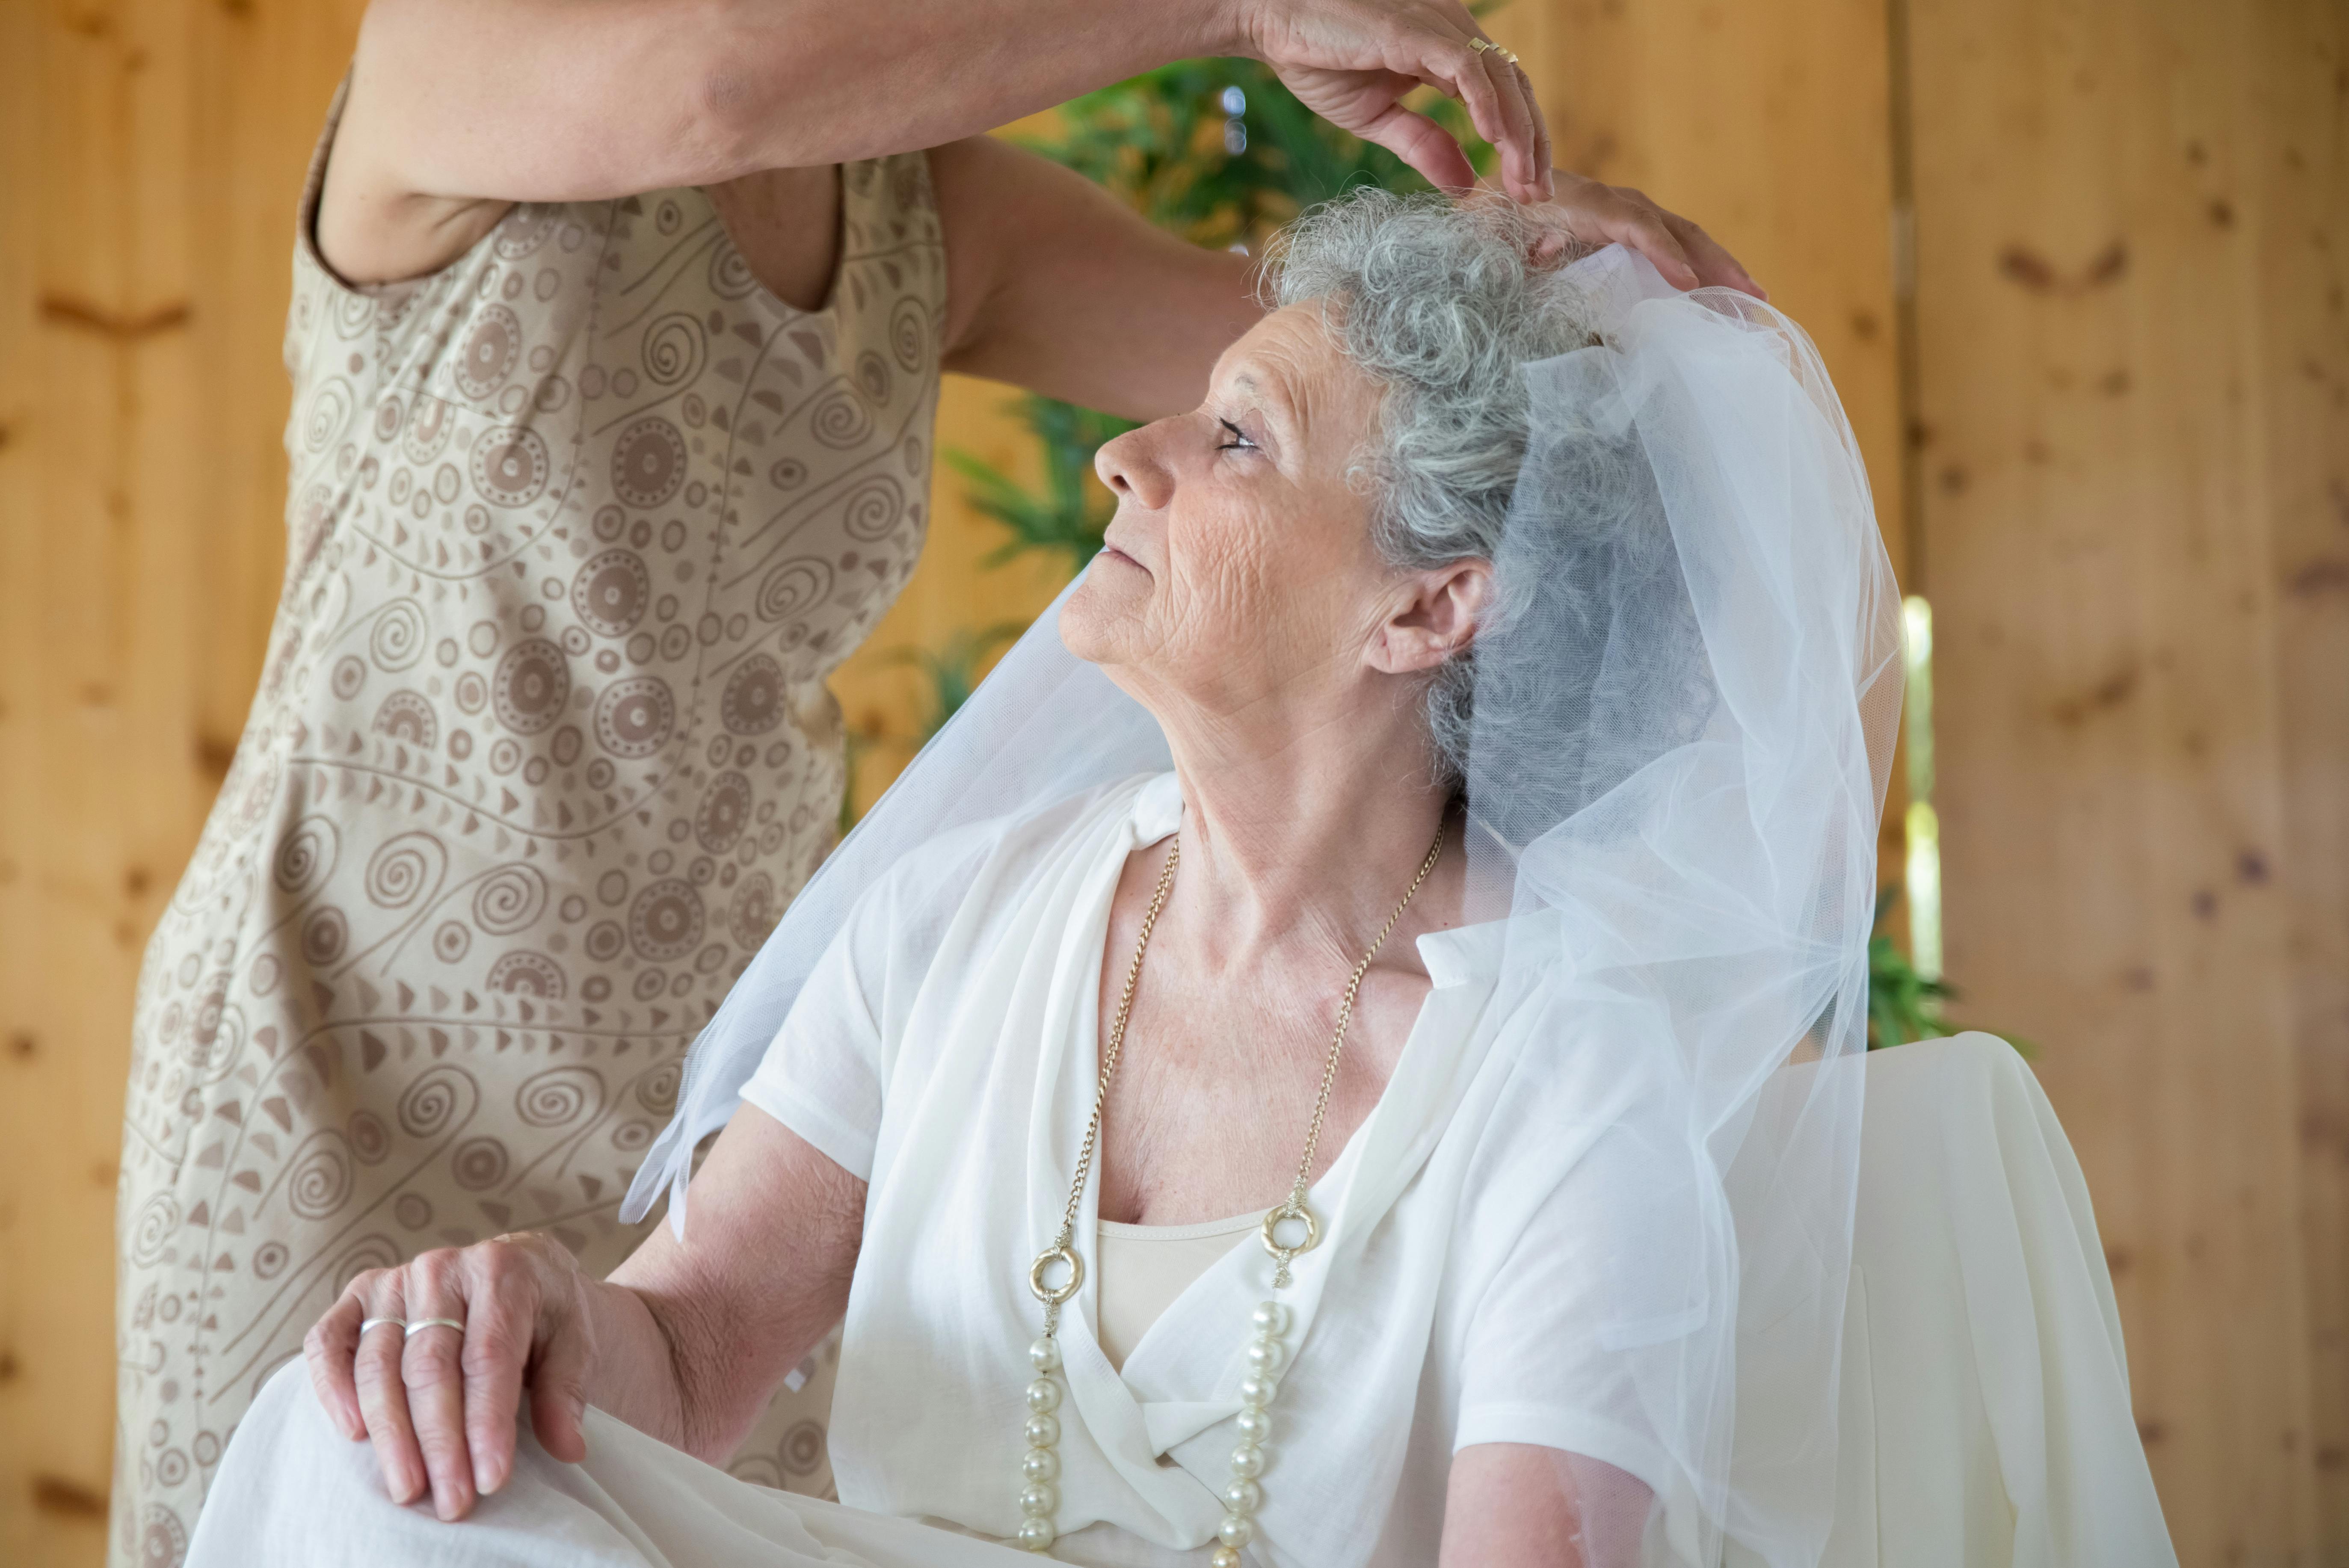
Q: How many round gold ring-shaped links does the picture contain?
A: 2